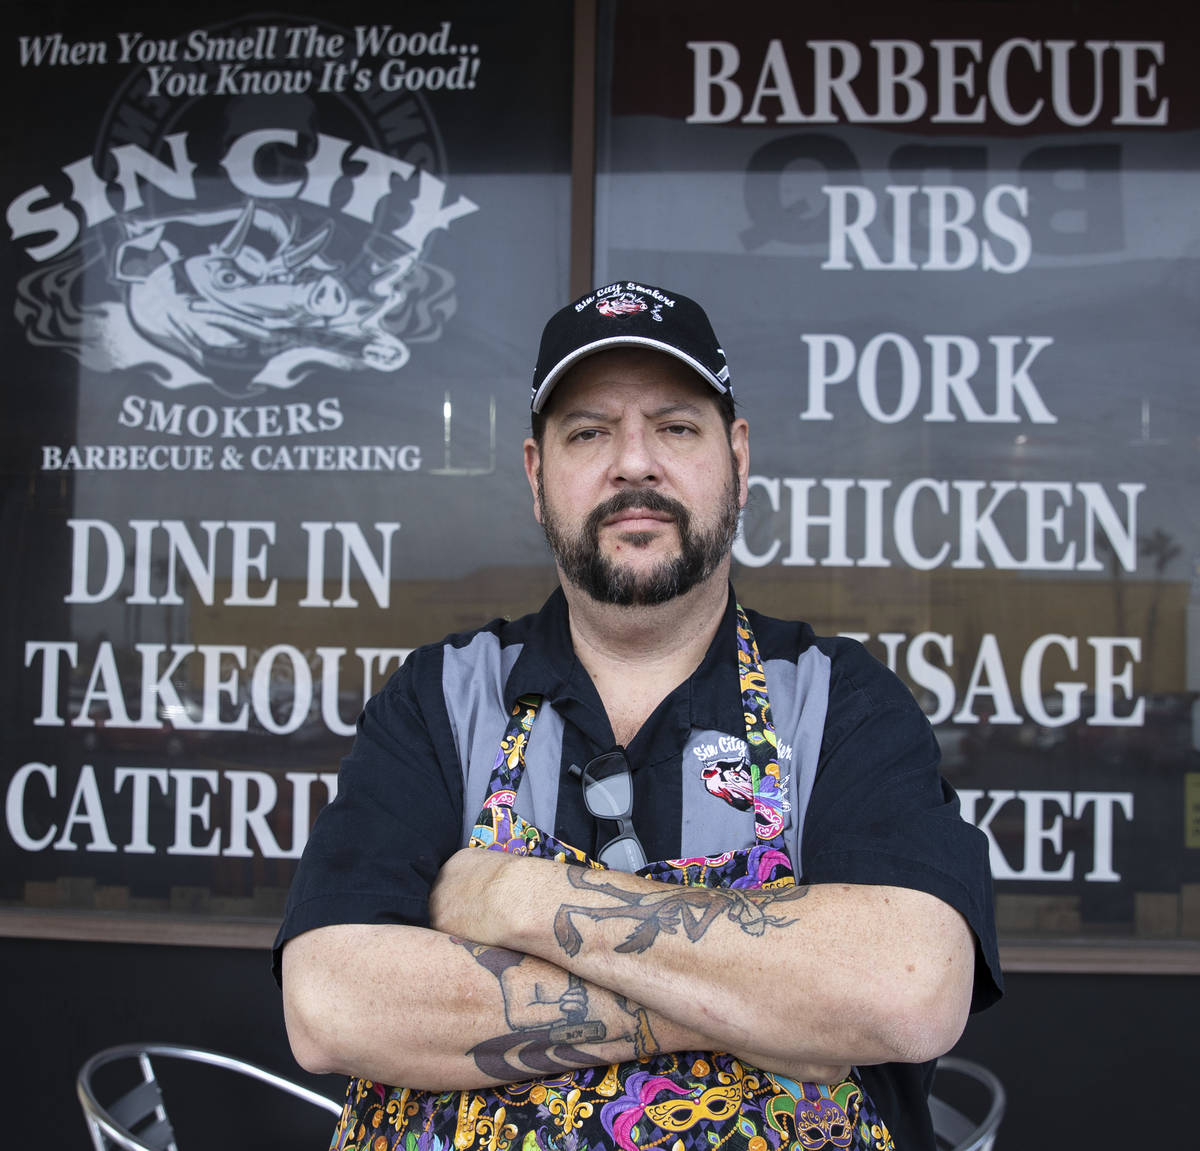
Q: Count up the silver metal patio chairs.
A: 2